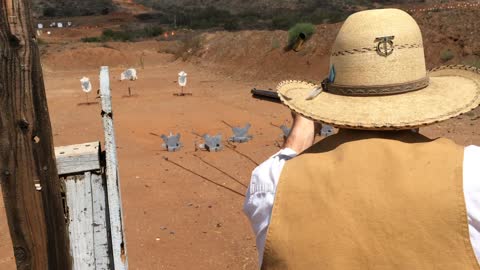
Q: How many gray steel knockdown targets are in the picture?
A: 5